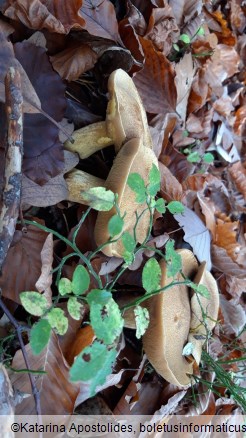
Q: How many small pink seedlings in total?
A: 0